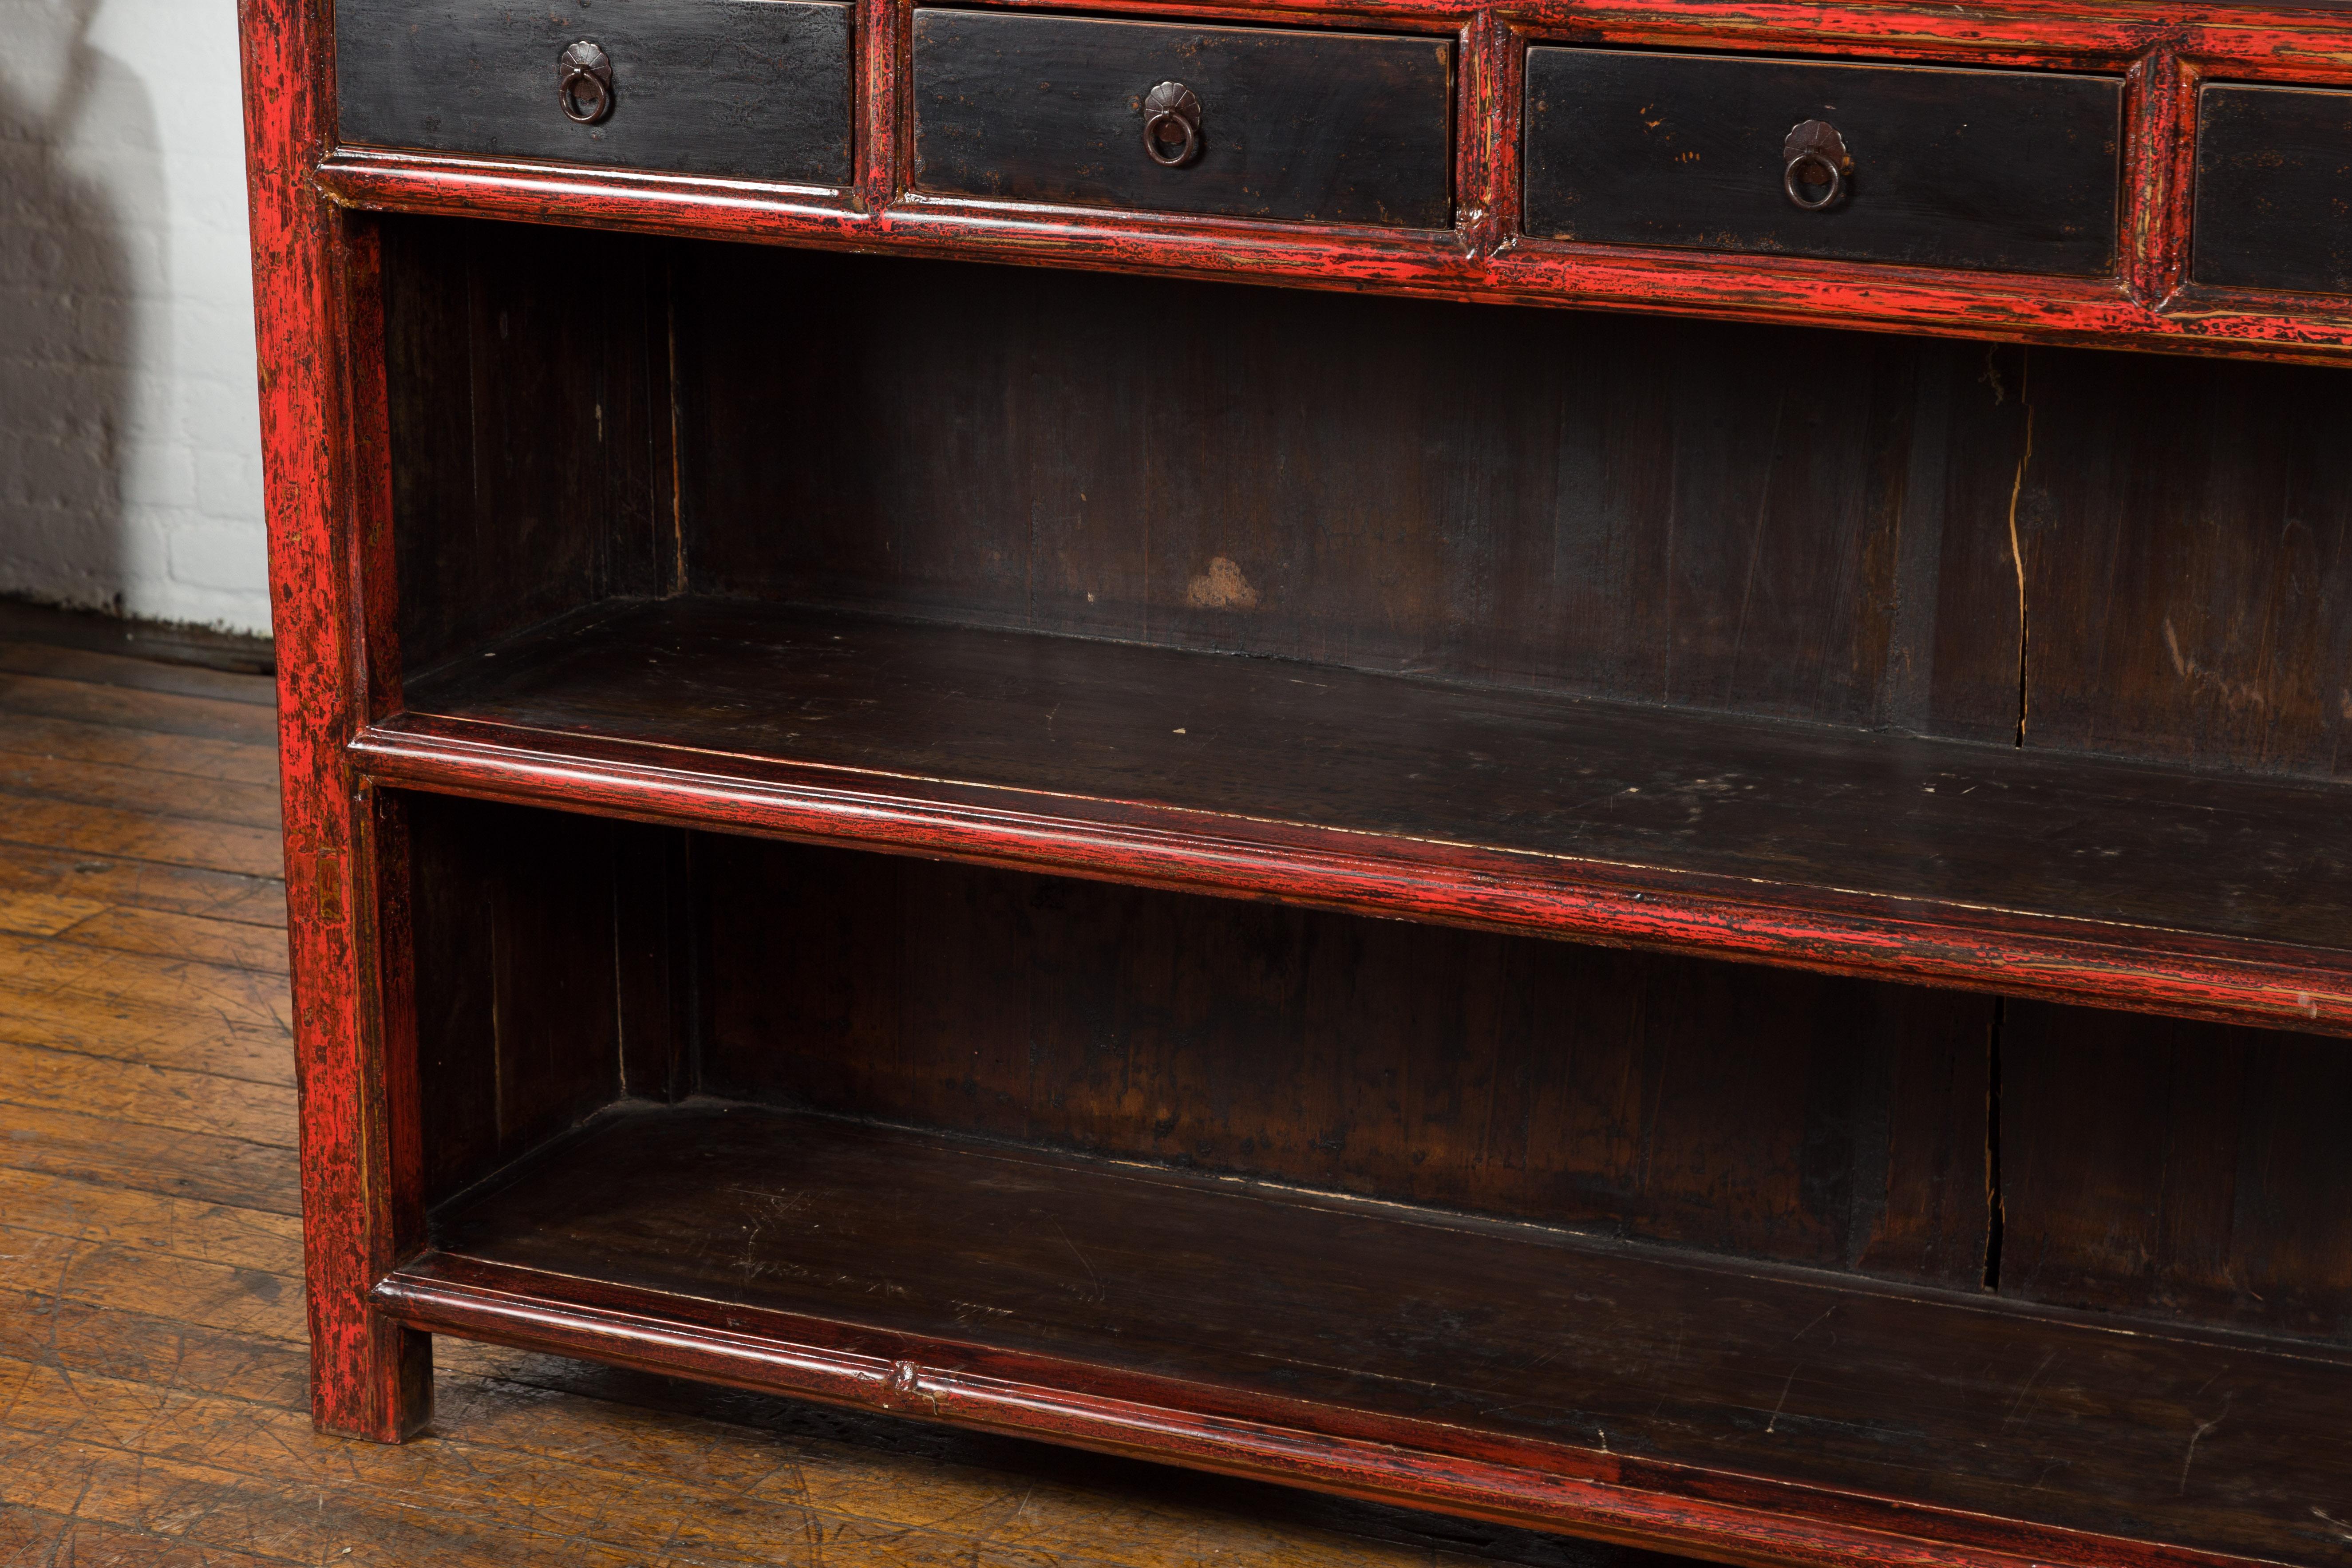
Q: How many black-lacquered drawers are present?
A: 4